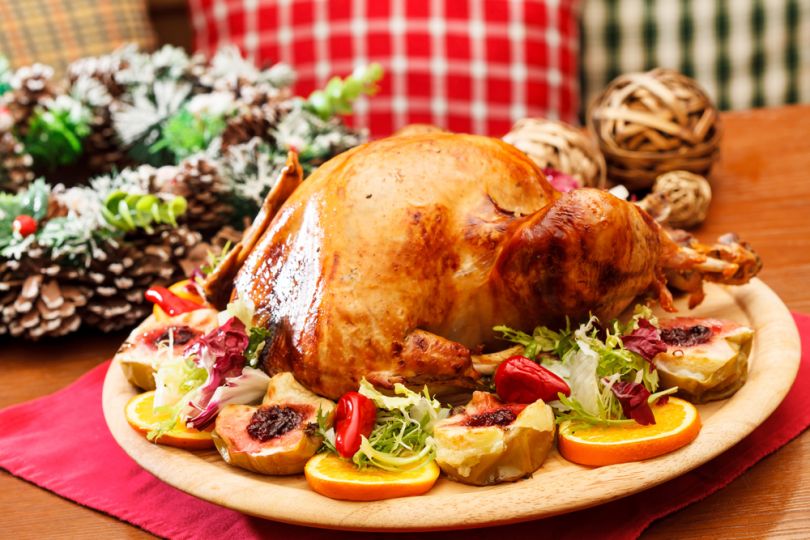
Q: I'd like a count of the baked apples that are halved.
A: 4